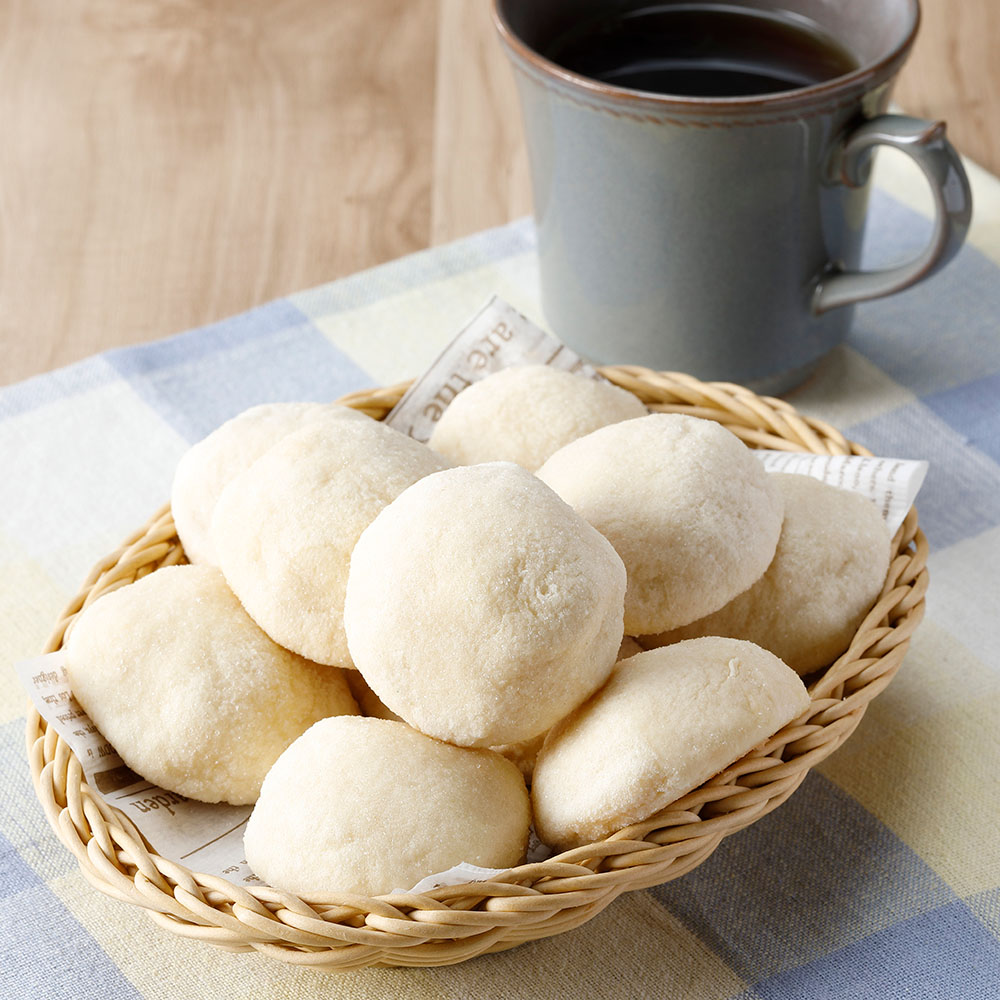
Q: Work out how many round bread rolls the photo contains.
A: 9